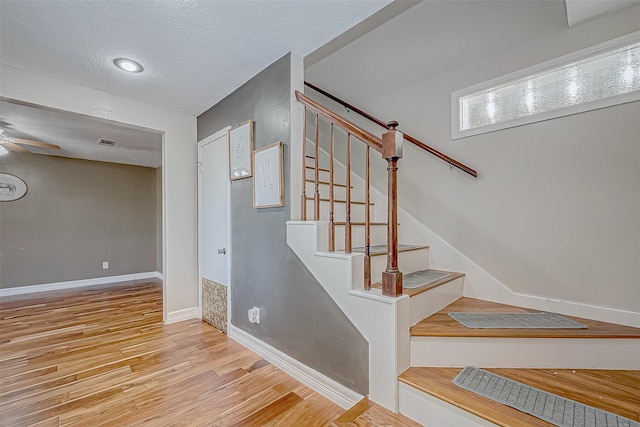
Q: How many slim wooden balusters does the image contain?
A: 5